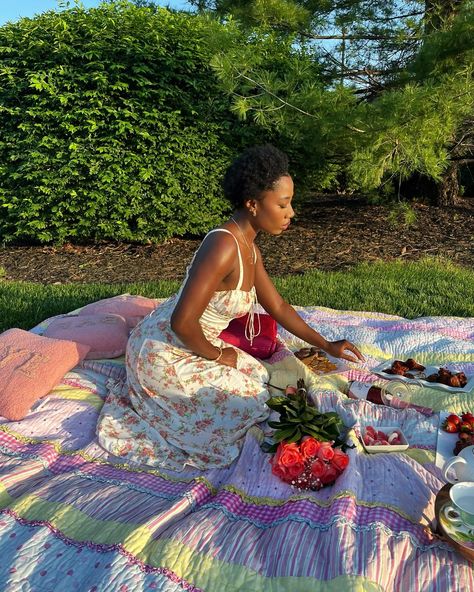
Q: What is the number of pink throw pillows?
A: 3